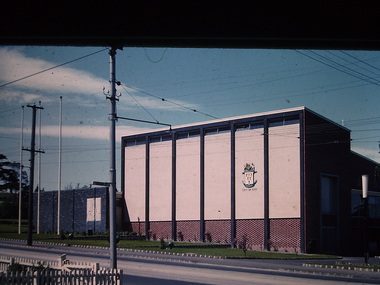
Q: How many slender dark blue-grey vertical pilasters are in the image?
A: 7